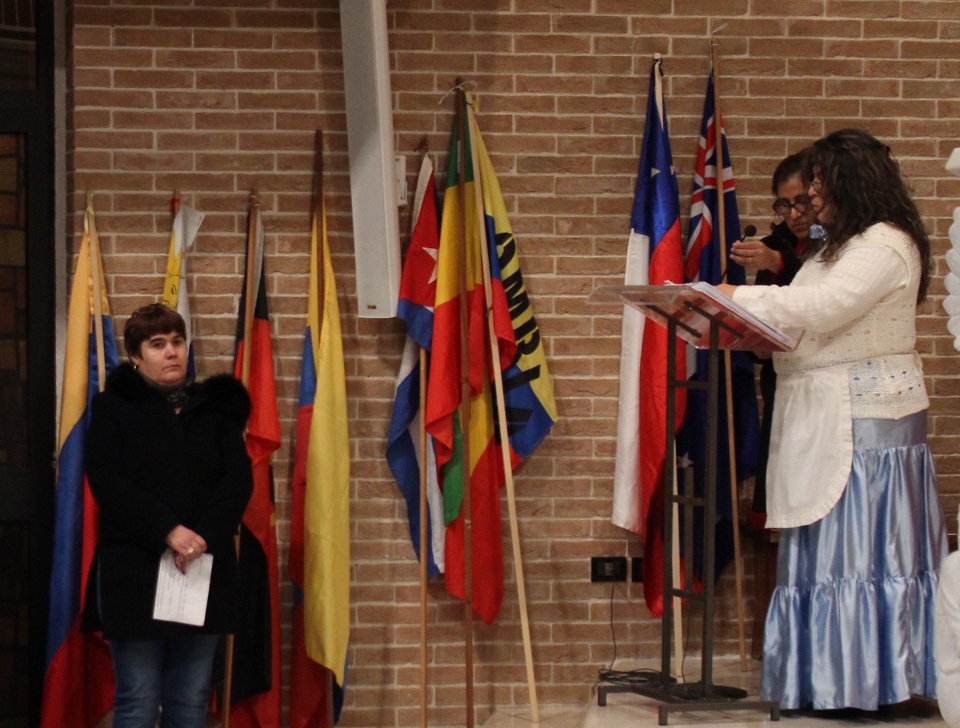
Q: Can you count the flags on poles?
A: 9